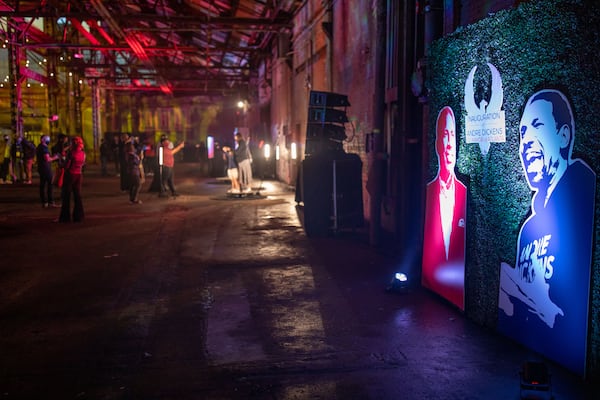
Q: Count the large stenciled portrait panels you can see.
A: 2